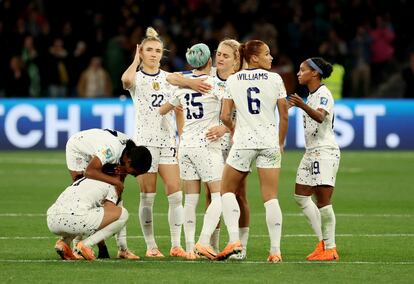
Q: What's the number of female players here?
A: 7